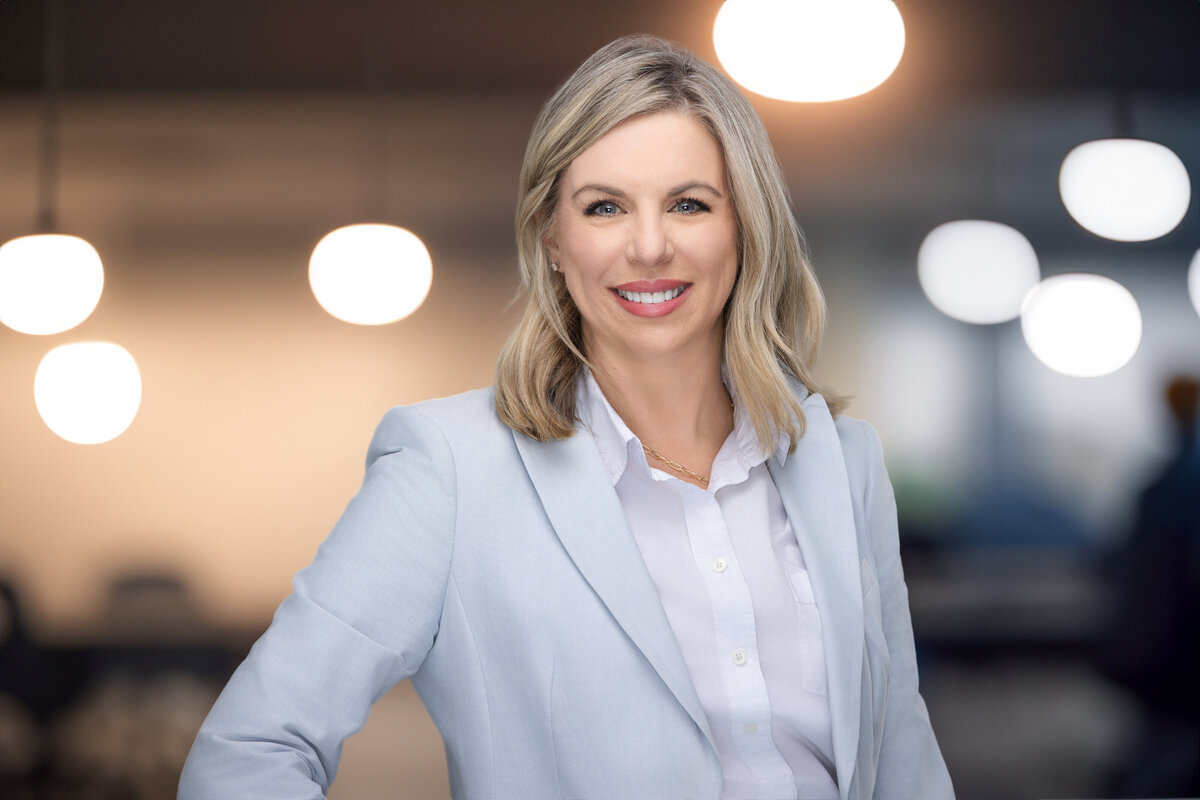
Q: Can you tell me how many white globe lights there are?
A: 8